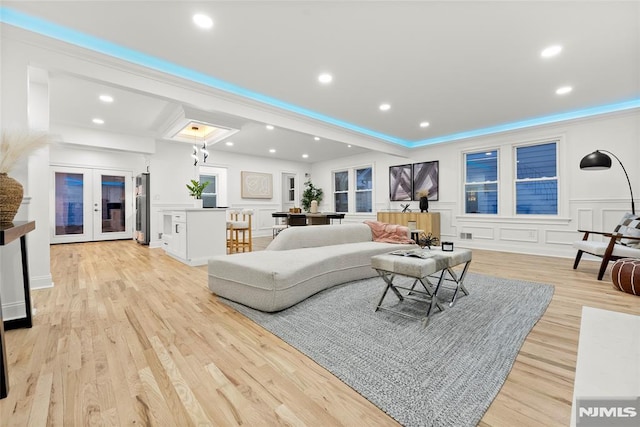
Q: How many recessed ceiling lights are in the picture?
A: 14